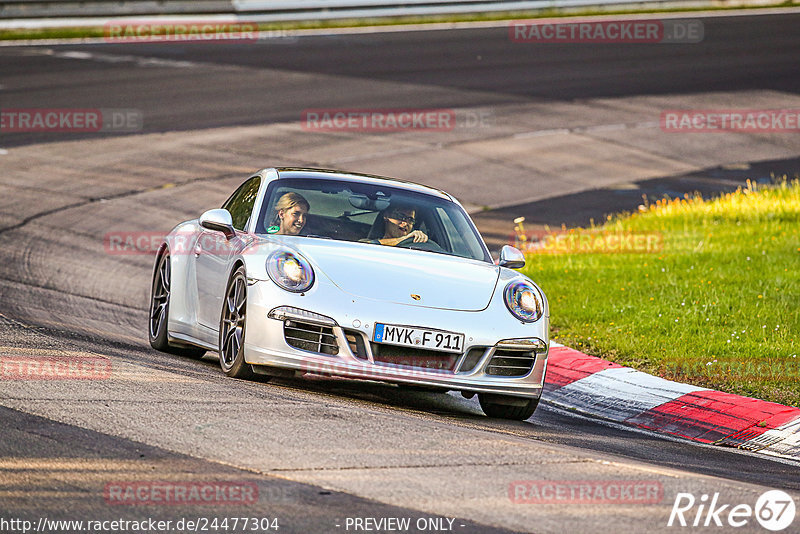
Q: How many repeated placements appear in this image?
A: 12